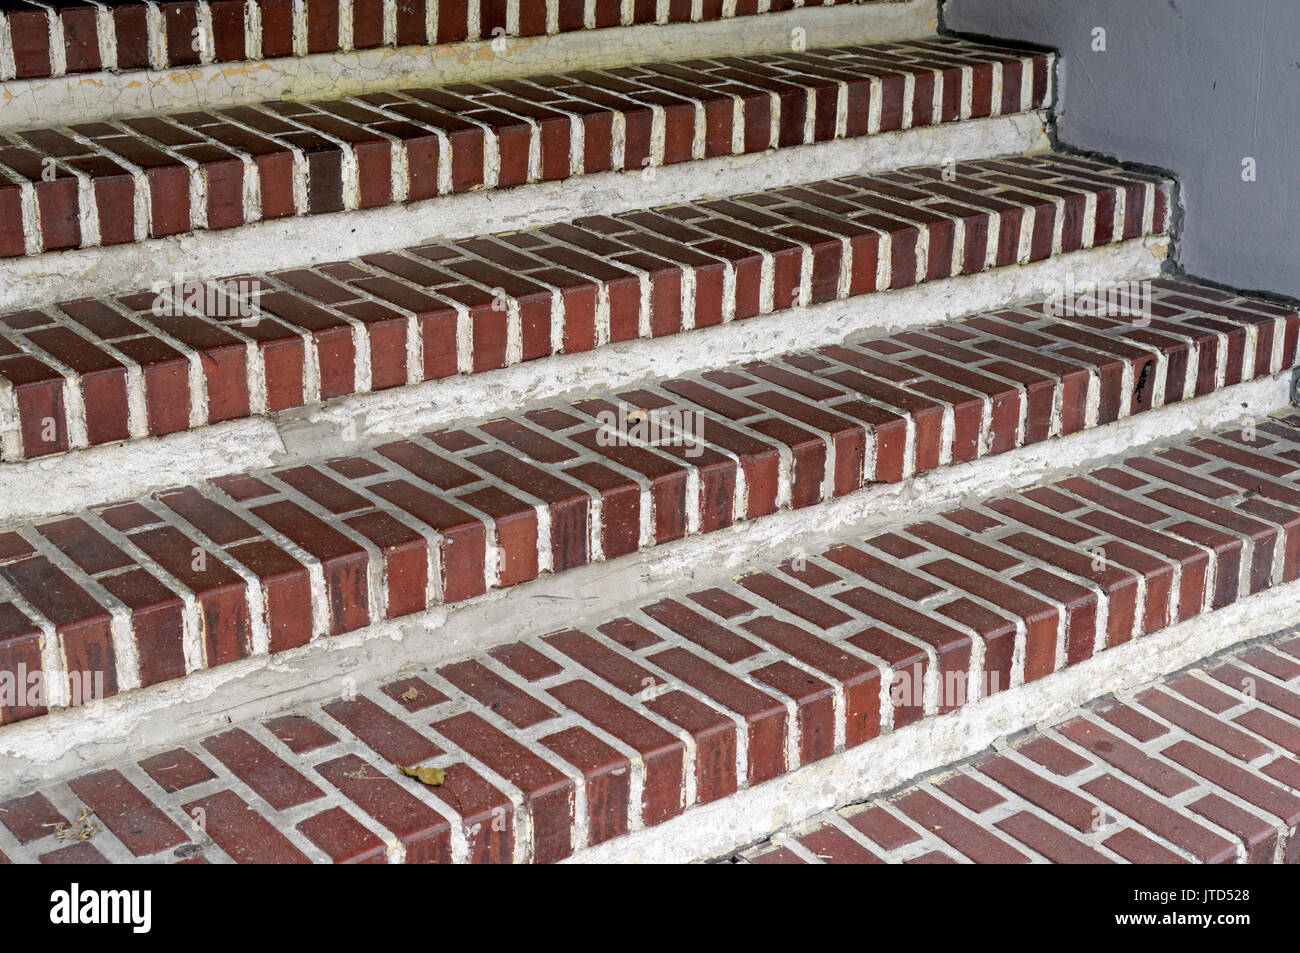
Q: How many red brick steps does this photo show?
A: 6